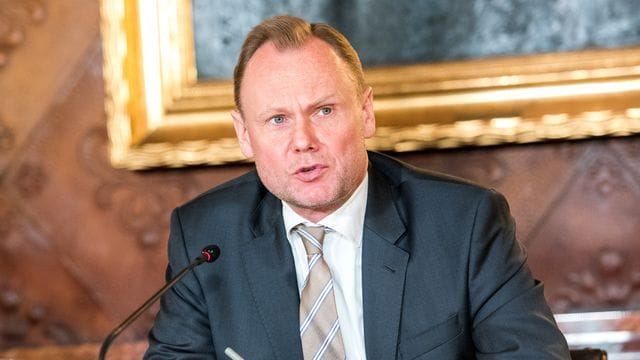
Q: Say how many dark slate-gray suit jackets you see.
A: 1